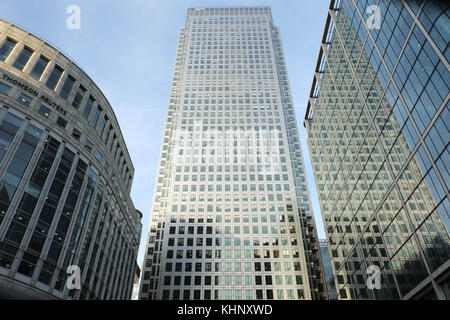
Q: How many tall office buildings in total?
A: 3